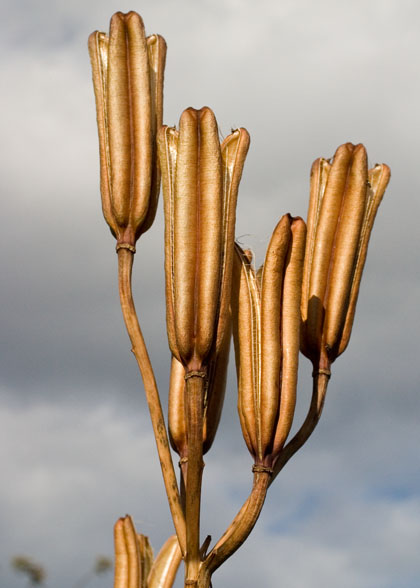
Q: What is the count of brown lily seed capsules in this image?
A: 6